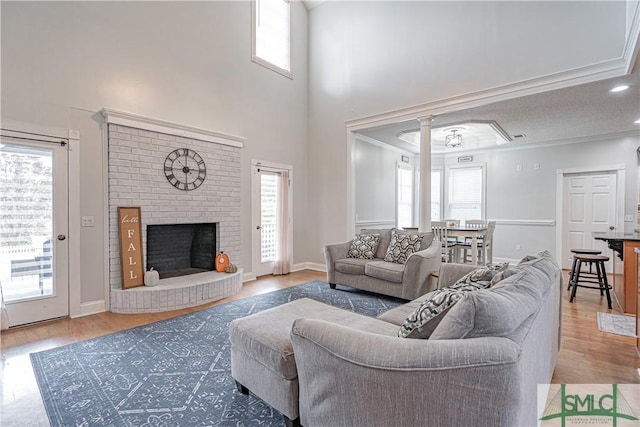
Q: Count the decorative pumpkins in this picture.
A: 3